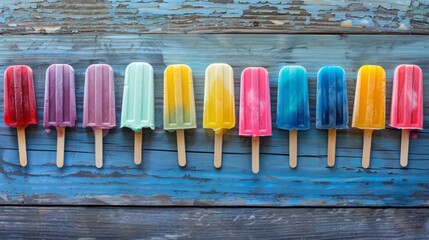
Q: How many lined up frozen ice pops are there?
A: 11